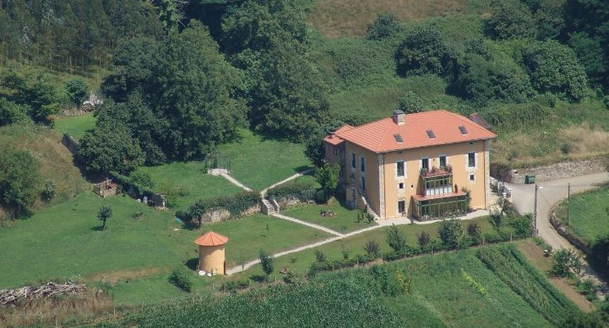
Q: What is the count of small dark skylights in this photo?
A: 3